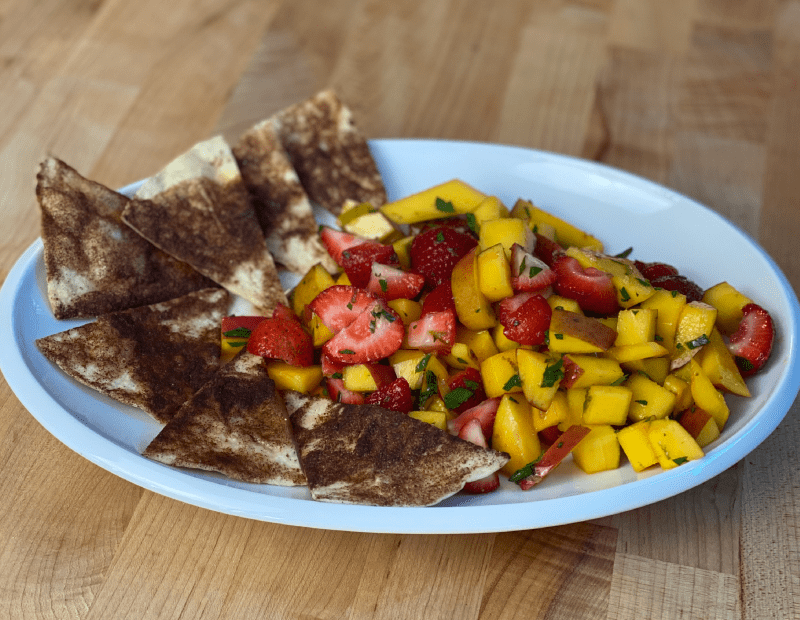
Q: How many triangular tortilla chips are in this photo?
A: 7